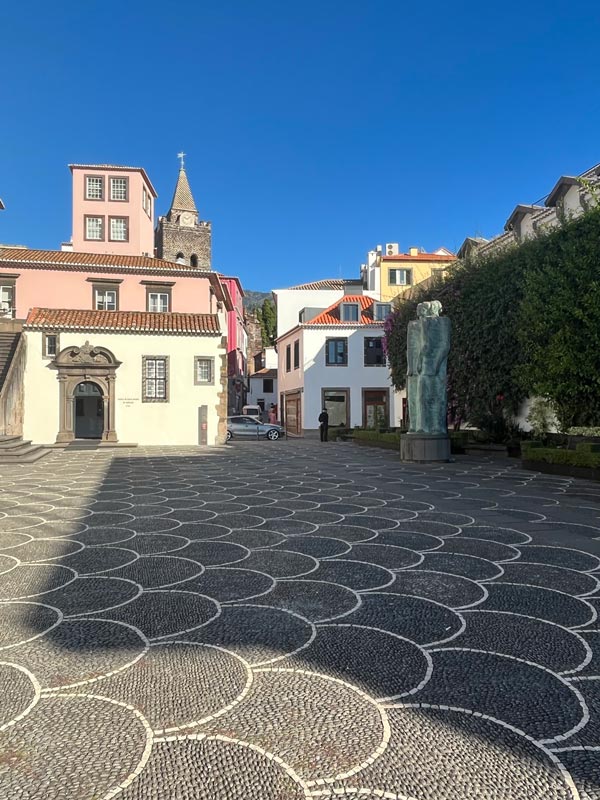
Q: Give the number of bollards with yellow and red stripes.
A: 0